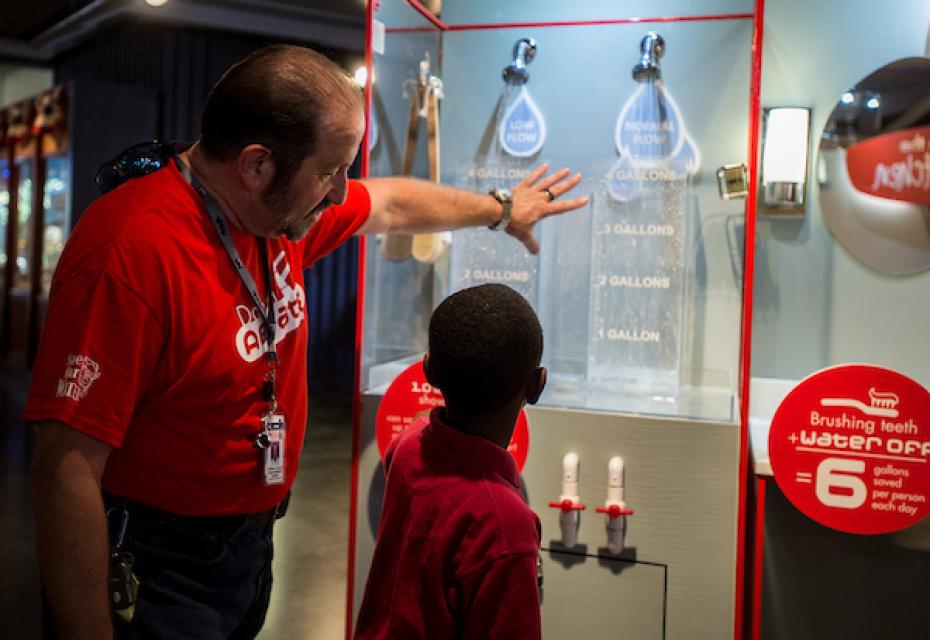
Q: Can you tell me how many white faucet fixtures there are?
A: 2